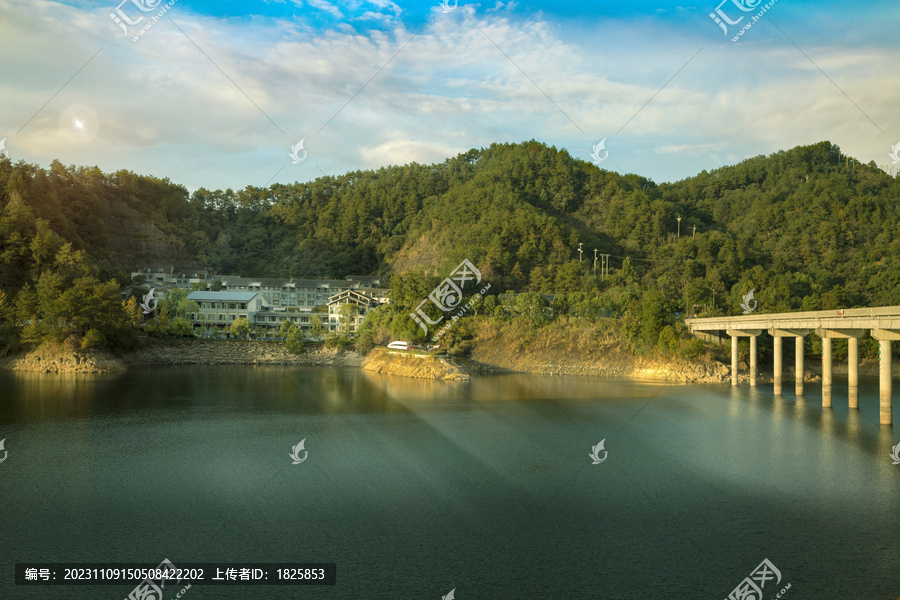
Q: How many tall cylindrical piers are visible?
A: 7